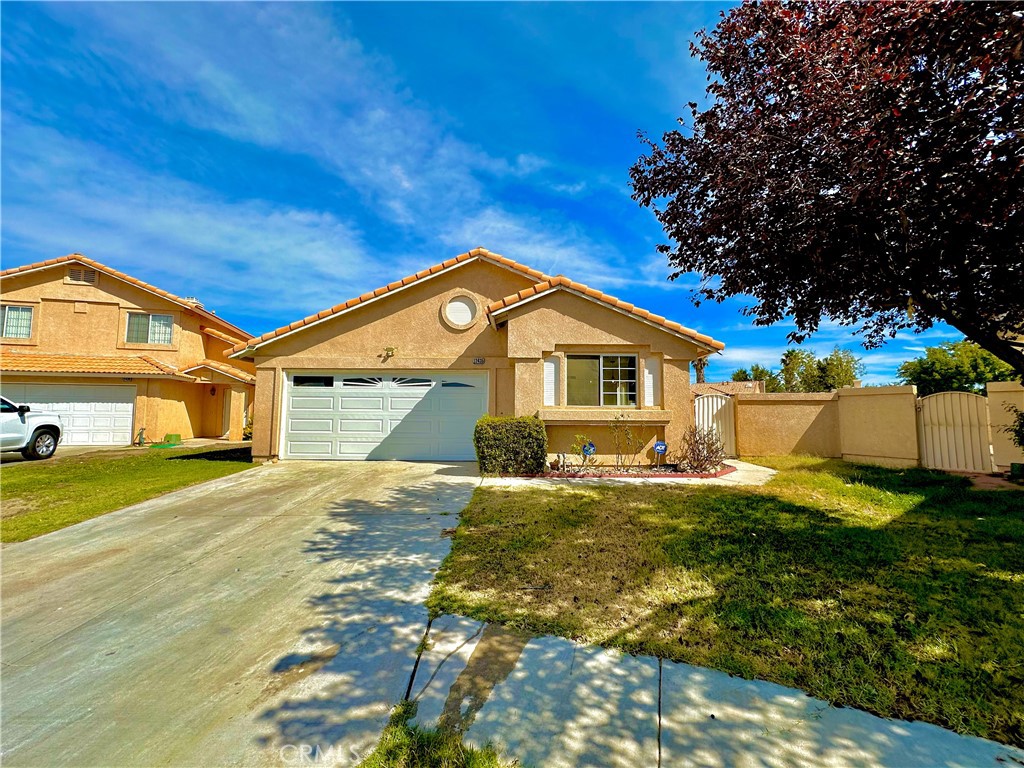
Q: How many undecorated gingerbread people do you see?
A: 0